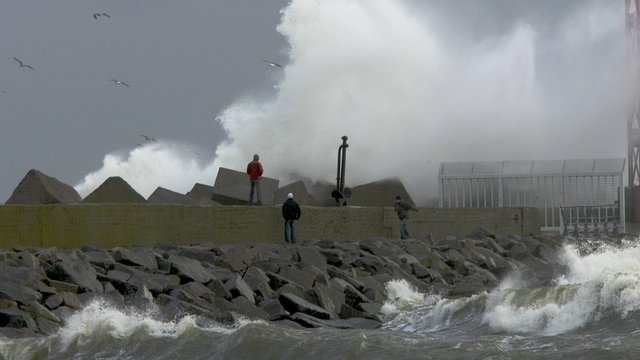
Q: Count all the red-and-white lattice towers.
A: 1